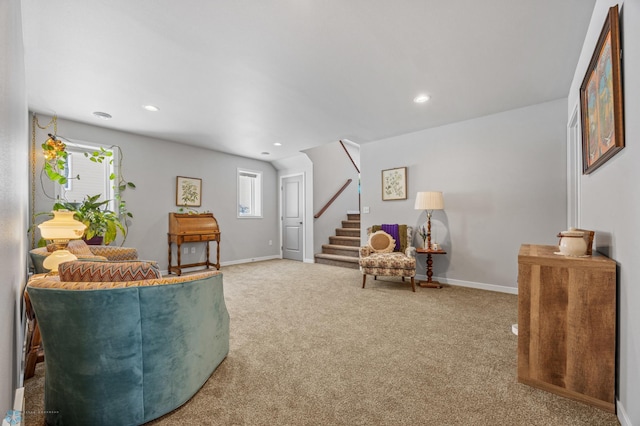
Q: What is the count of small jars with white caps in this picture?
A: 1